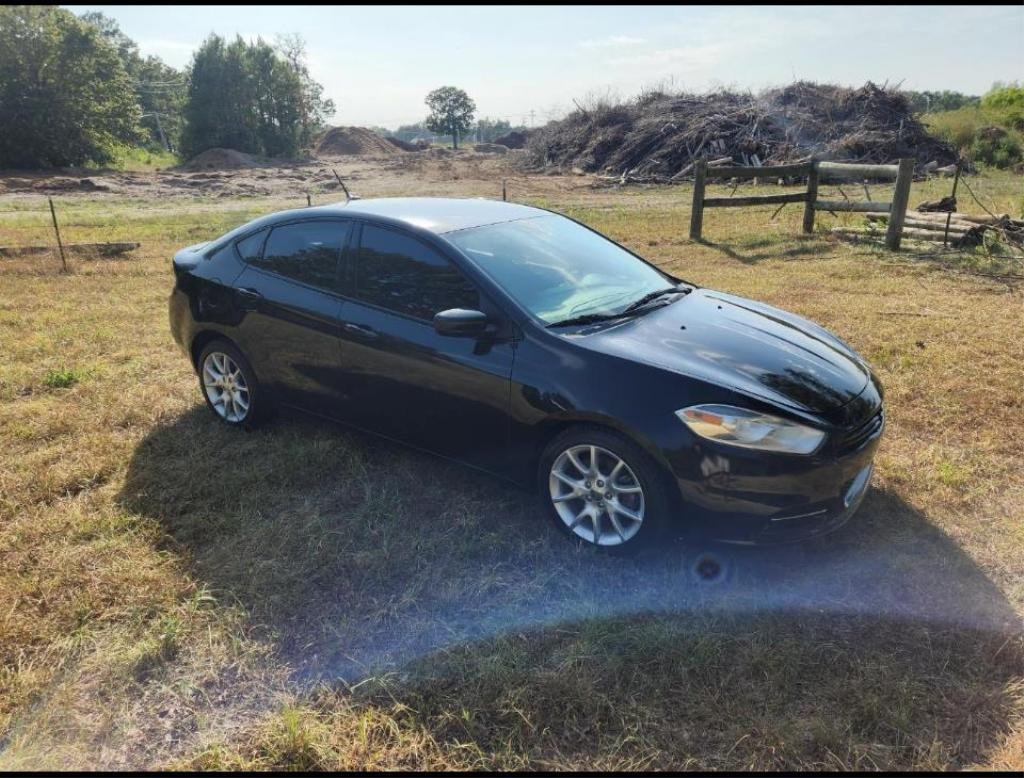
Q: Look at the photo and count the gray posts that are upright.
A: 3